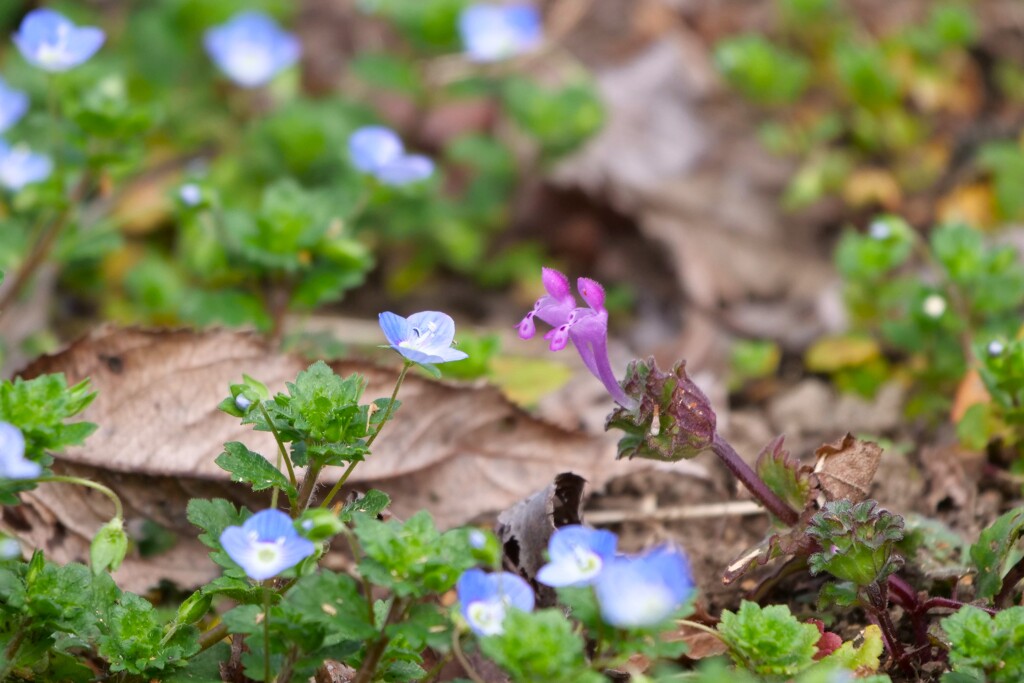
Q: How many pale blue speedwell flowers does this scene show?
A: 12